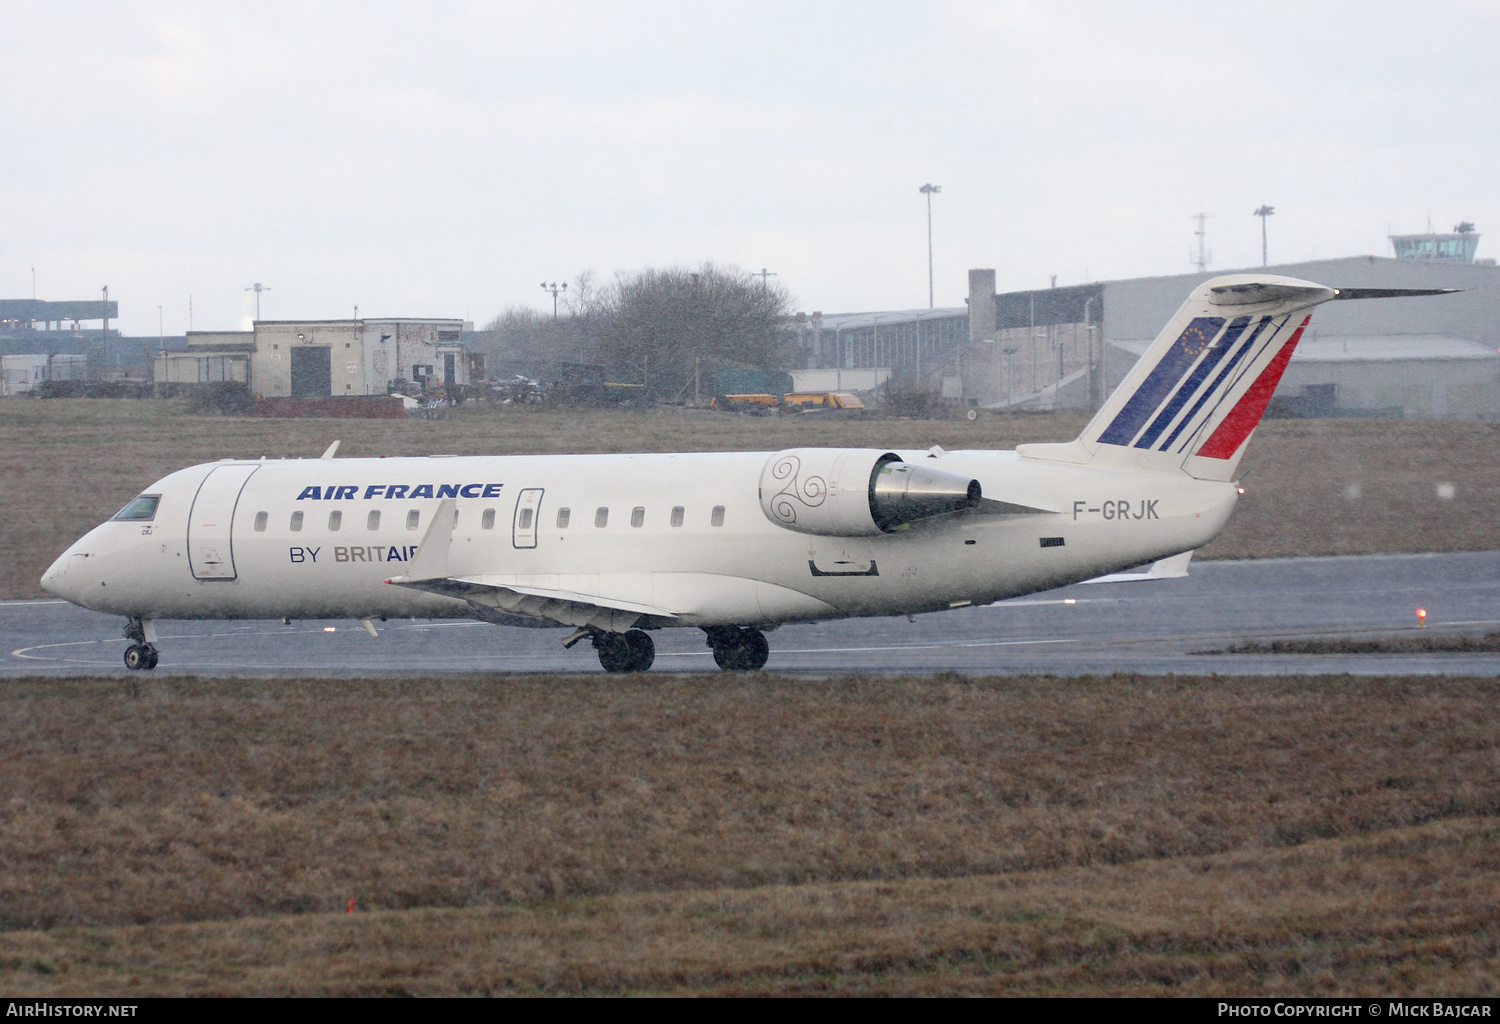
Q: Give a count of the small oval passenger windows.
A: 13